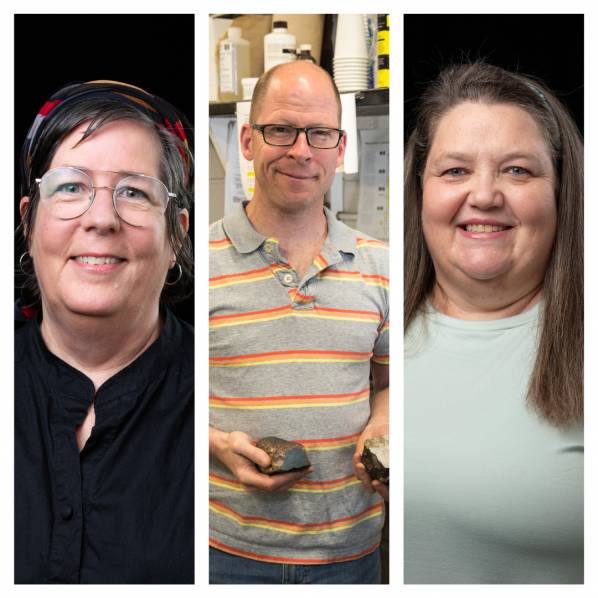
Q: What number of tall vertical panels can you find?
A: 3